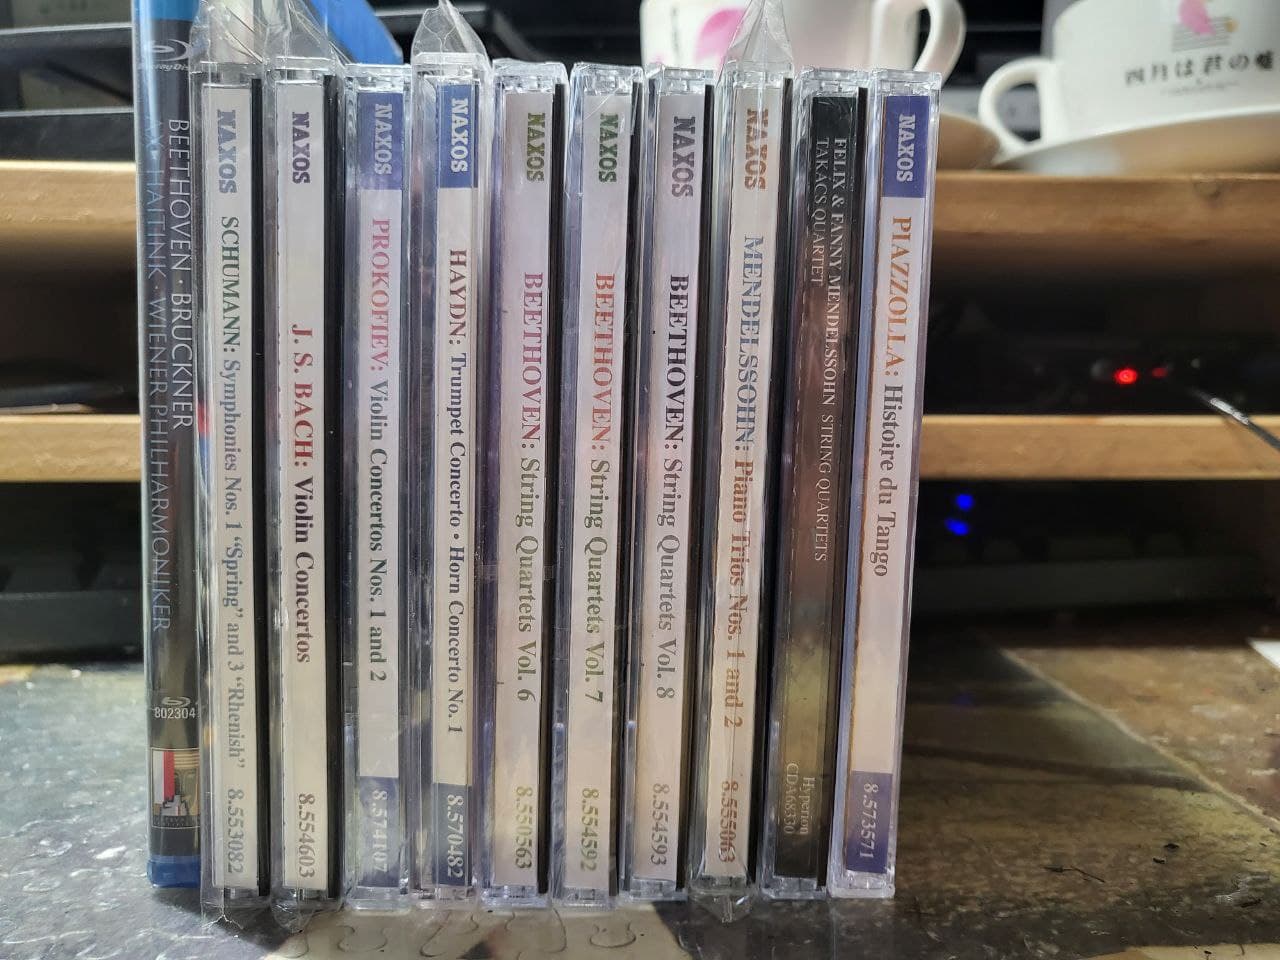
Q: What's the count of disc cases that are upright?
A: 11